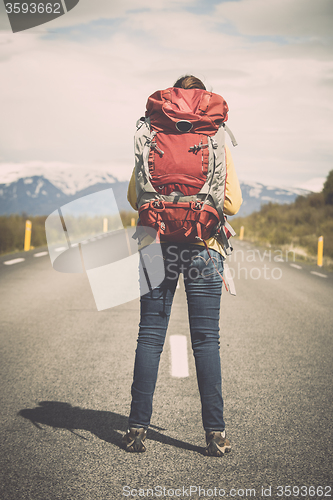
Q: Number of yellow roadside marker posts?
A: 5